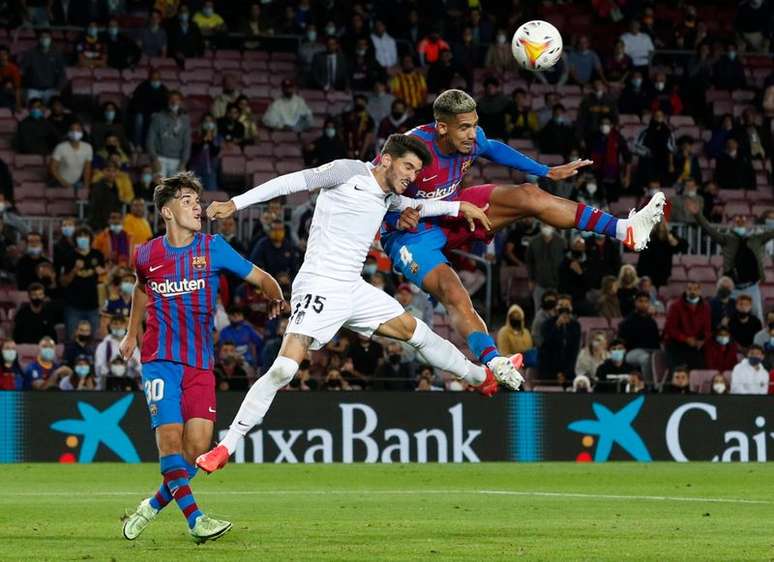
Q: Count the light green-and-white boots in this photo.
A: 2